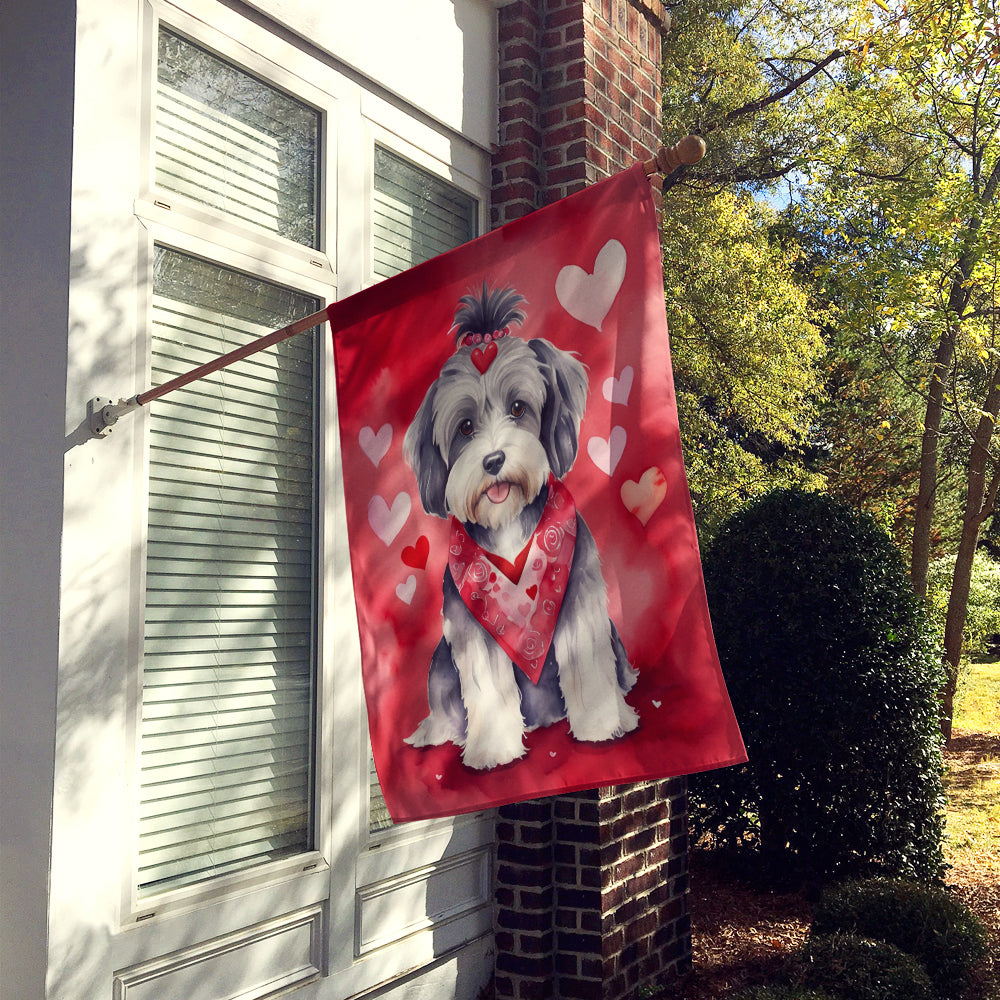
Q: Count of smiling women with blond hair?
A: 0